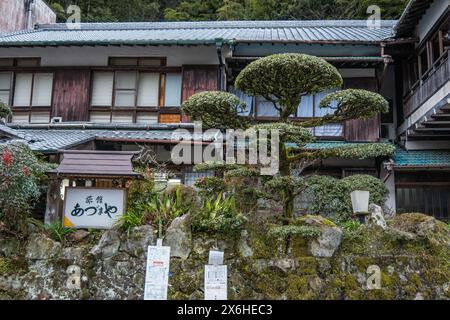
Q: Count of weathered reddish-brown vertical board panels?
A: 3